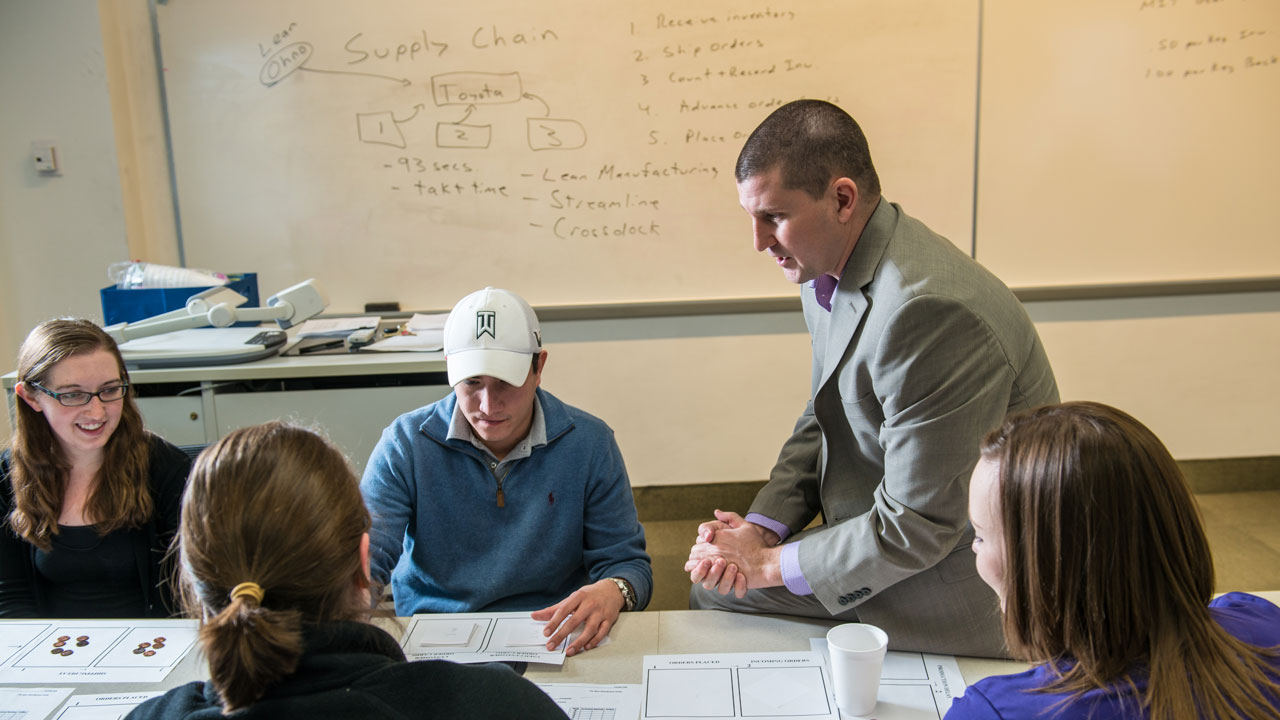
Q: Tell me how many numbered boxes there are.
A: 3